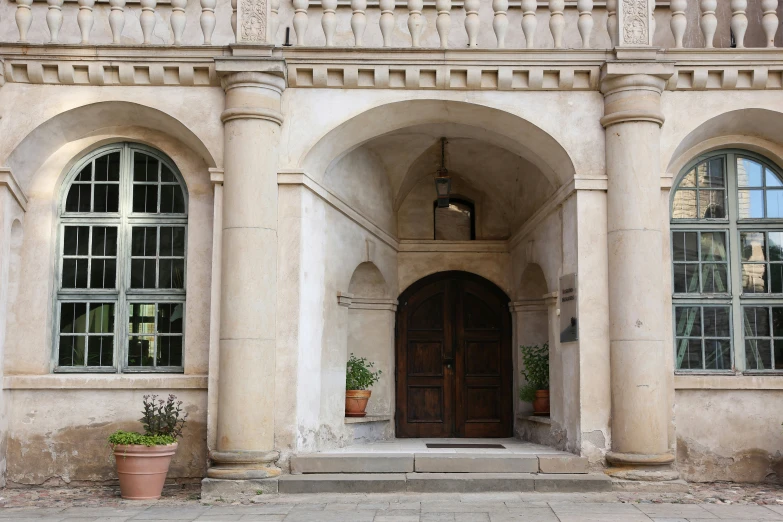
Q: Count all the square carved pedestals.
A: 2